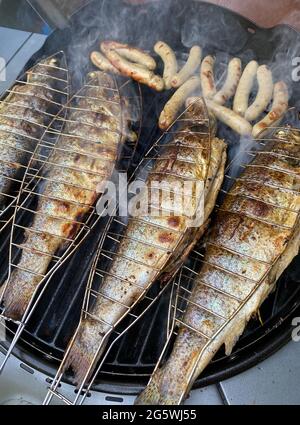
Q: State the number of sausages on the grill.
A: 12